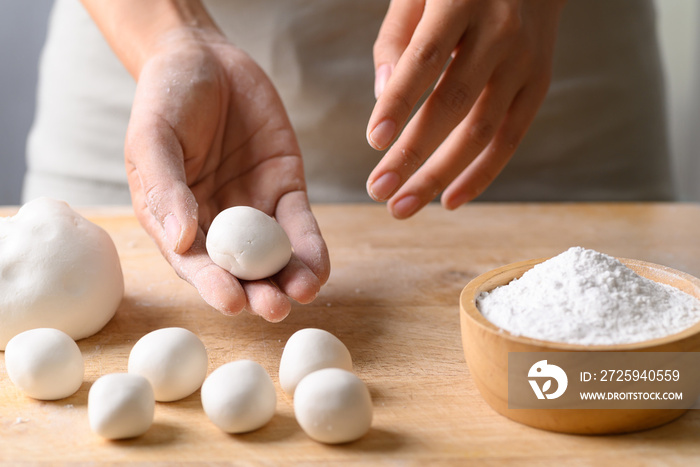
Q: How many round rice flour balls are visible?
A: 7